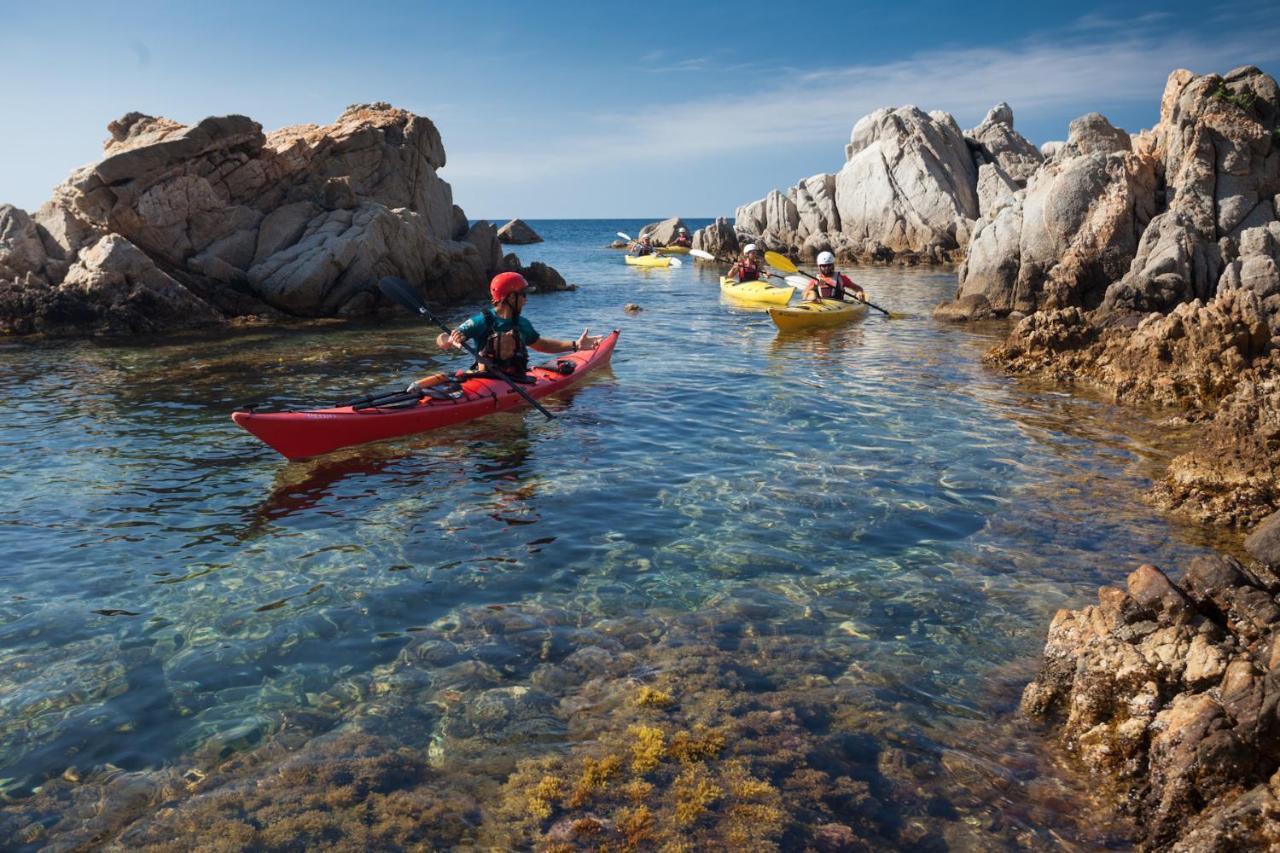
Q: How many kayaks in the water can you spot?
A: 5